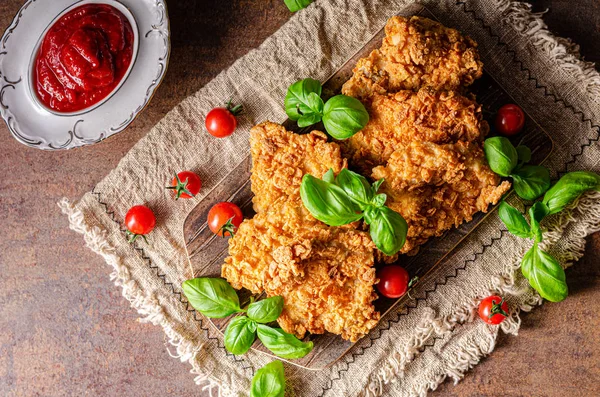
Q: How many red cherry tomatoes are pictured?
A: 7